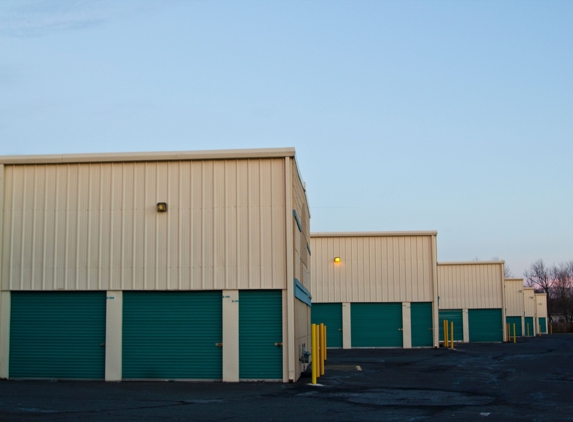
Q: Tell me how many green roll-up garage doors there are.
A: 11